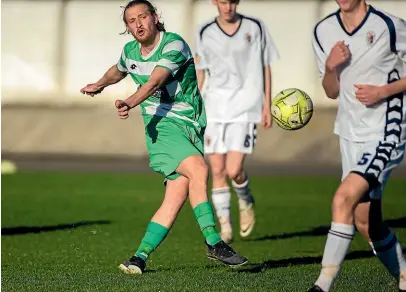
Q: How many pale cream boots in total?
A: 2